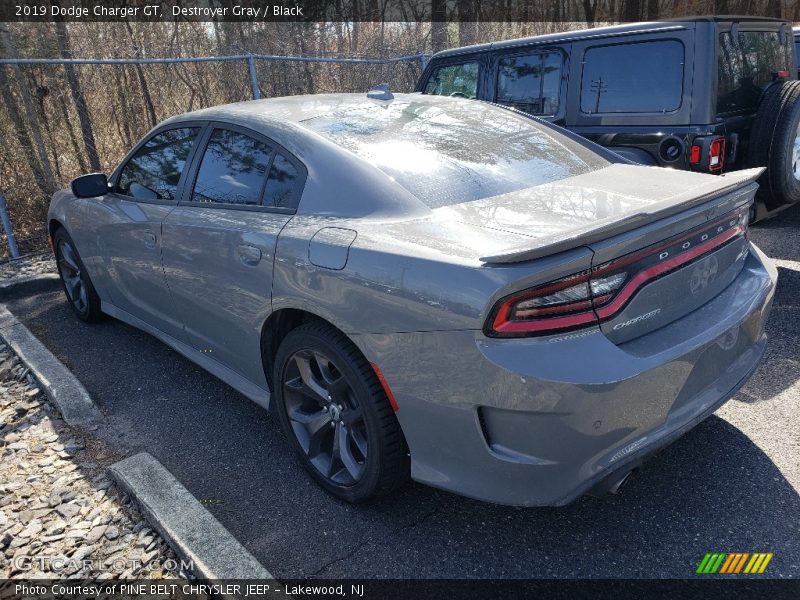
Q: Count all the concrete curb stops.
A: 3